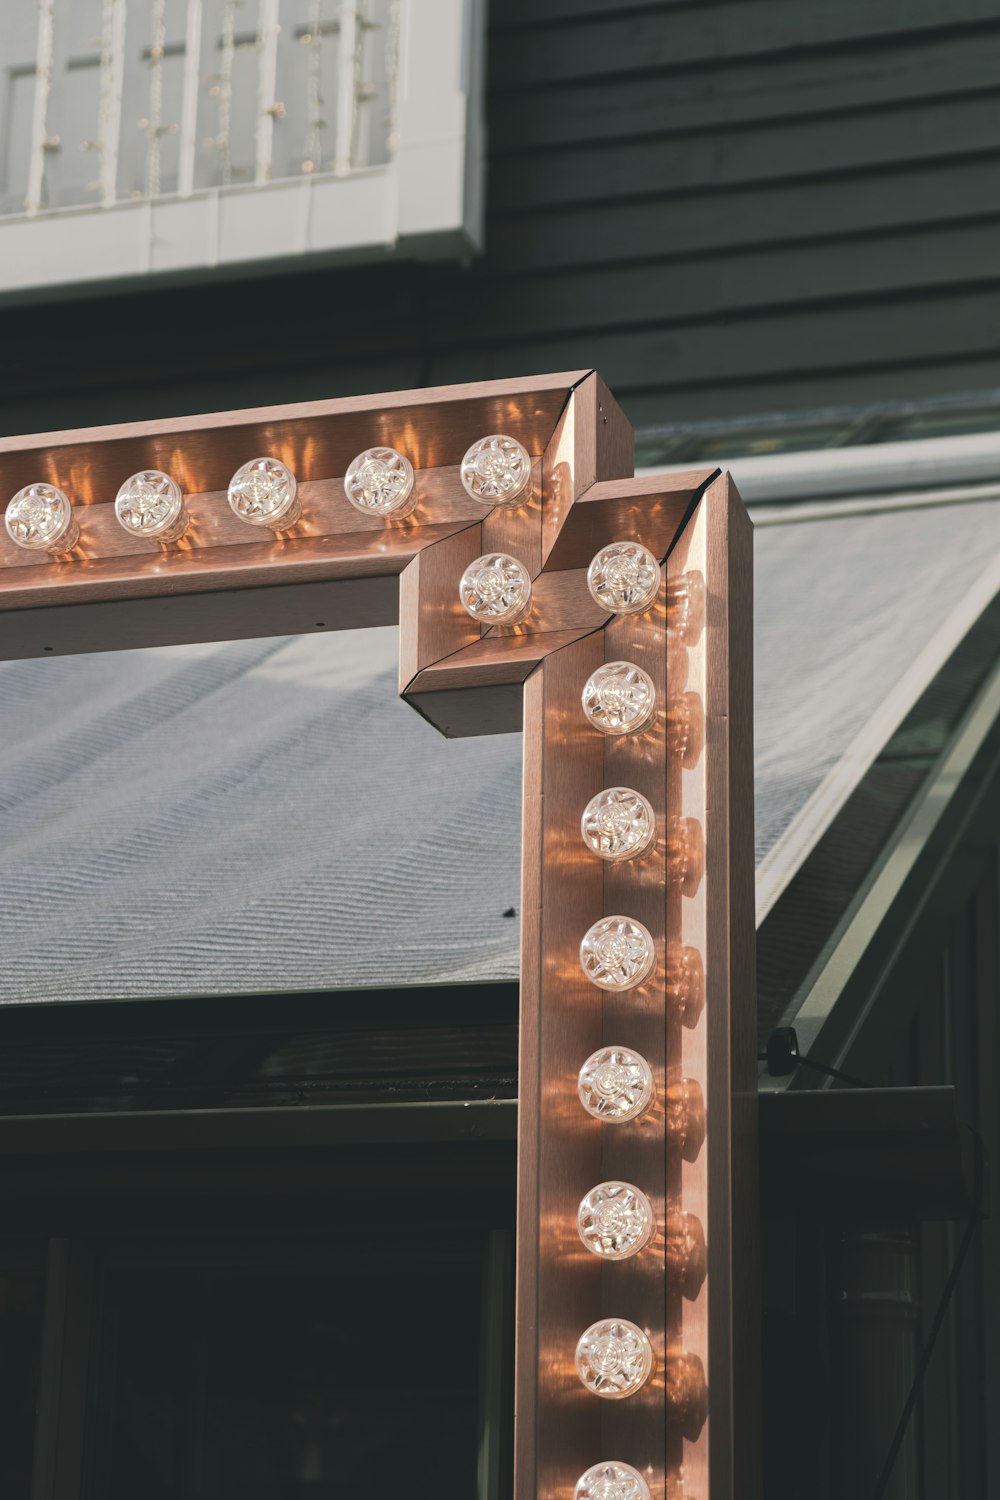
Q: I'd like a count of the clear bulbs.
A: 14